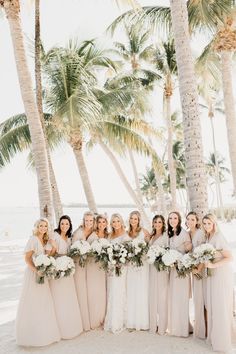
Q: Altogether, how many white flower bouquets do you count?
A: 10